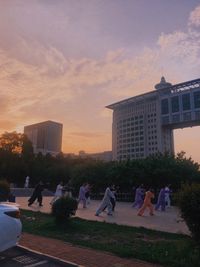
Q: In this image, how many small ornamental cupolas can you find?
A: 1